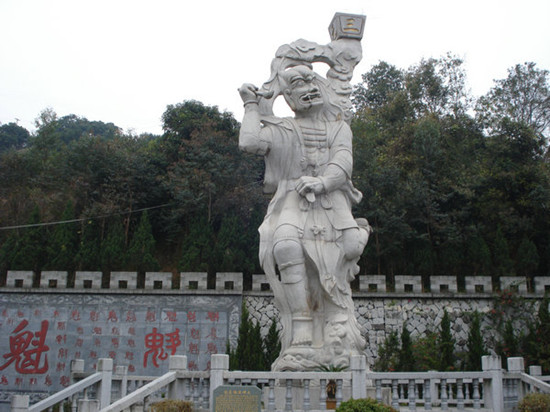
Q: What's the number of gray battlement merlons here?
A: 14